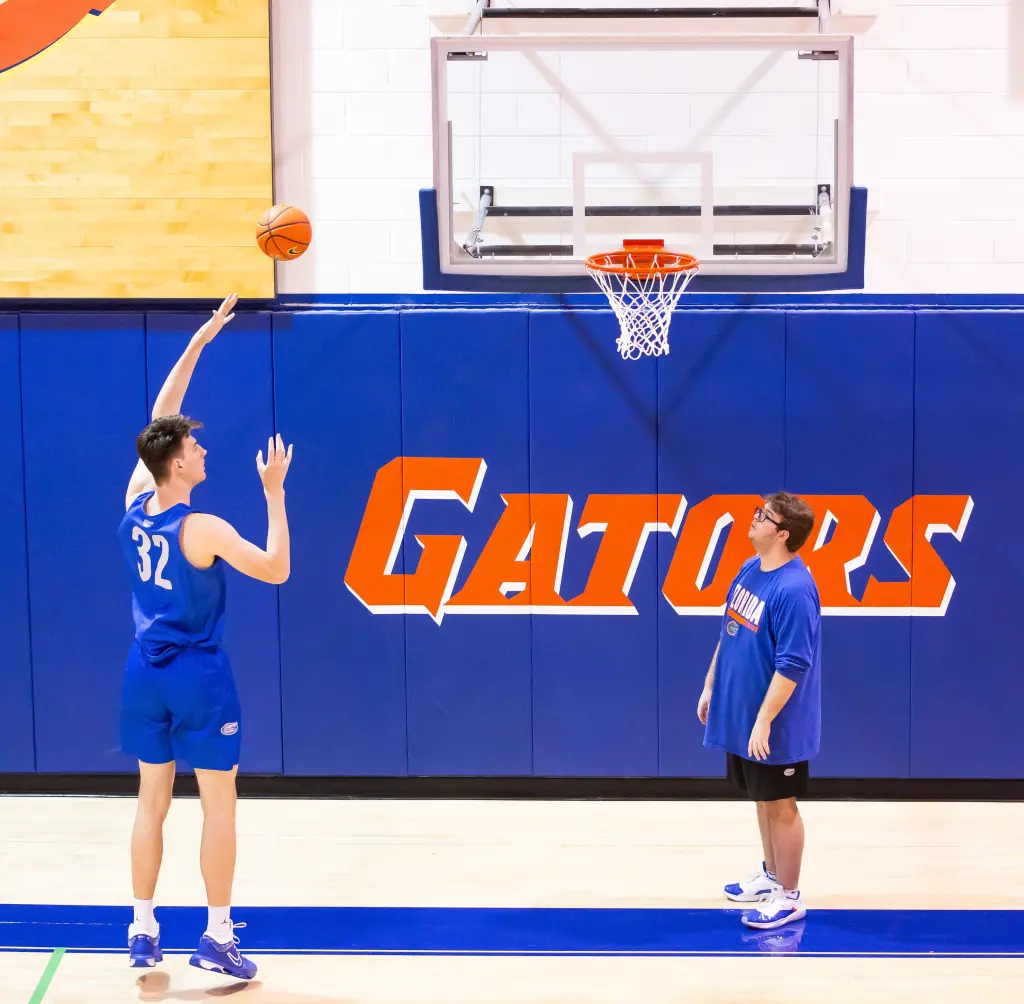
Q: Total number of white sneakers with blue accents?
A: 2